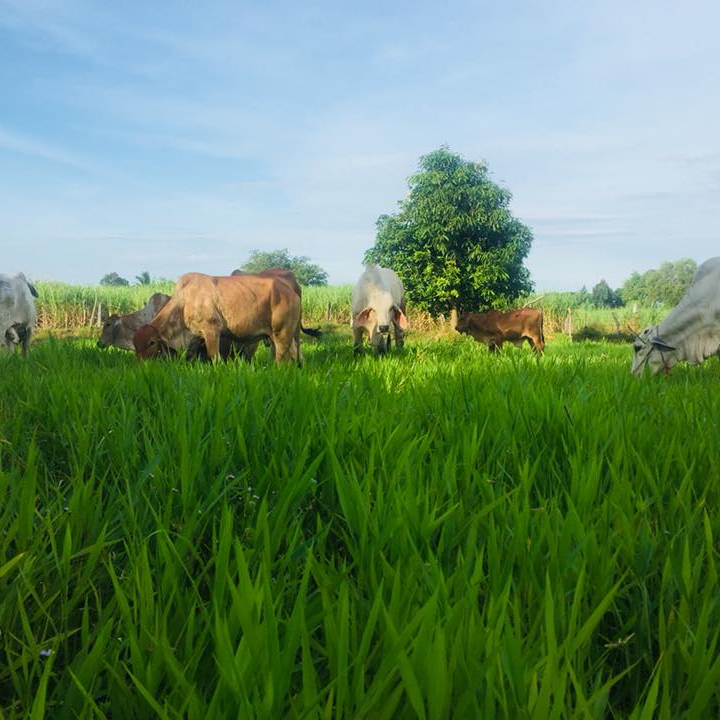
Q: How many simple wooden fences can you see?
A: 1